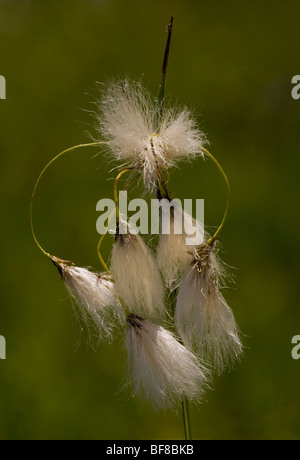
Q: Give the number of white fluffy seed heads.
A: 6